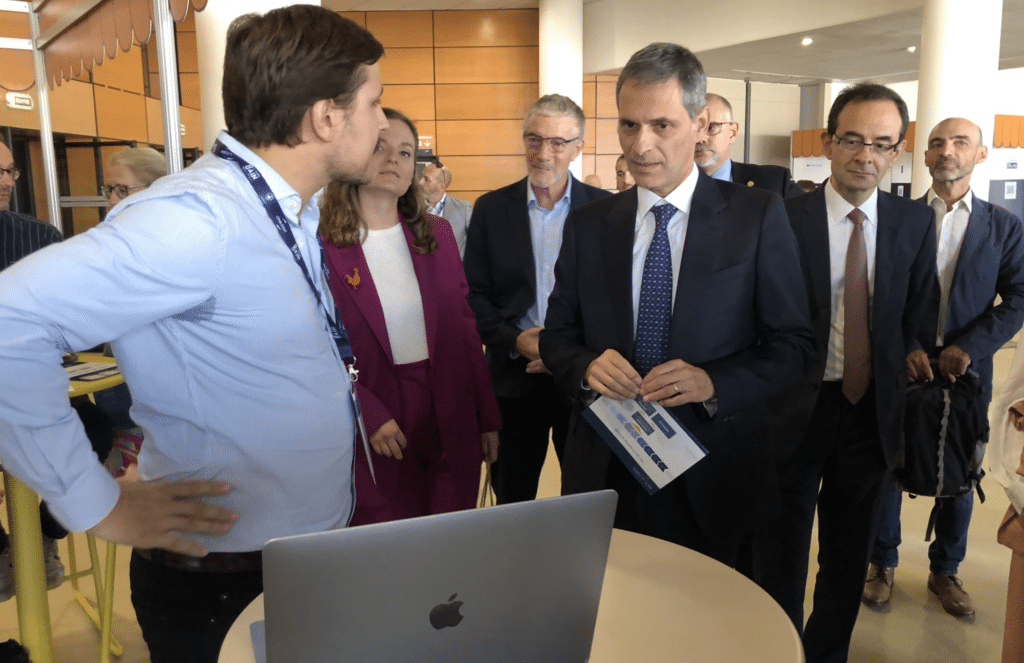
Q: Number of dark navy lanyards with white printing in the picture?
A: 1